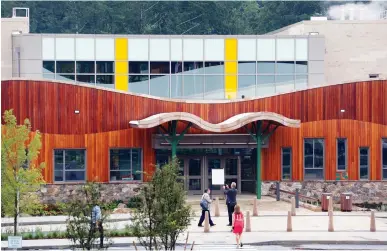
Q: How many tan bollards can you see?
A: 9